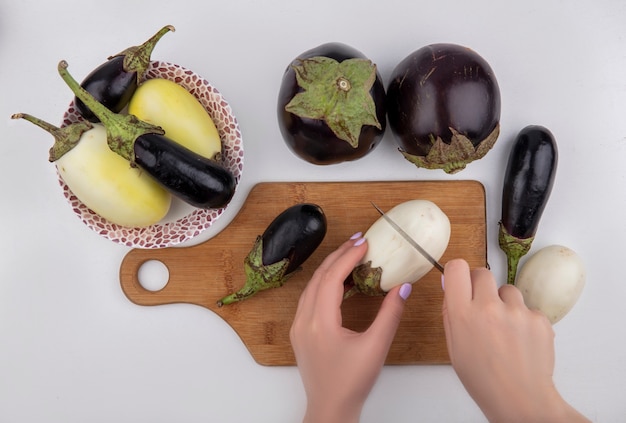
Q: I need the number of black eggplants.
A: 6